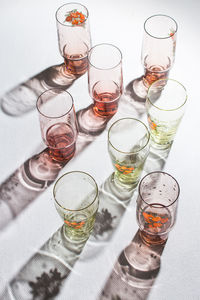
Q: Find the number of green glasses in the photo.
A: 3